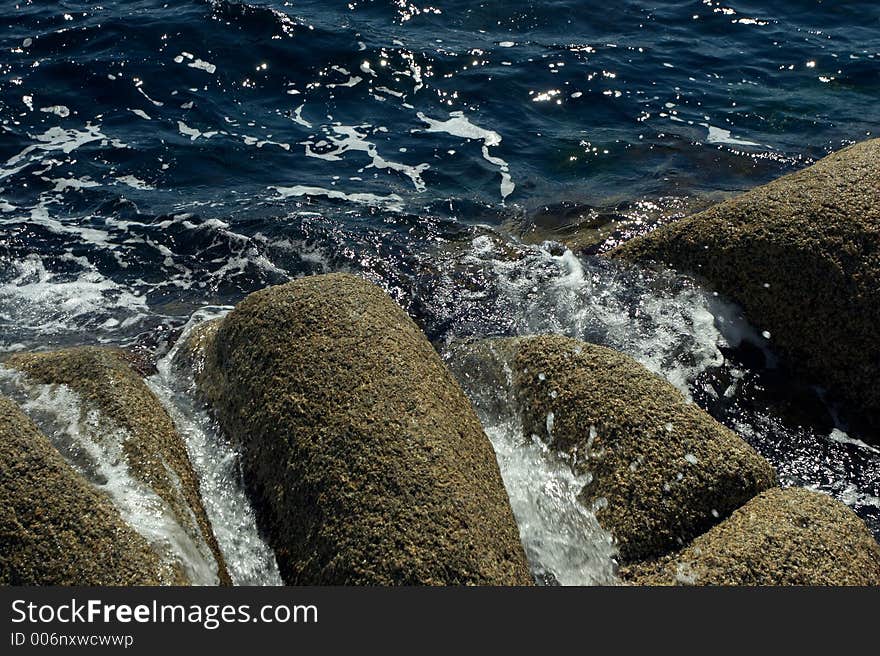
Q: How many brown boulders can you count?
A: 6